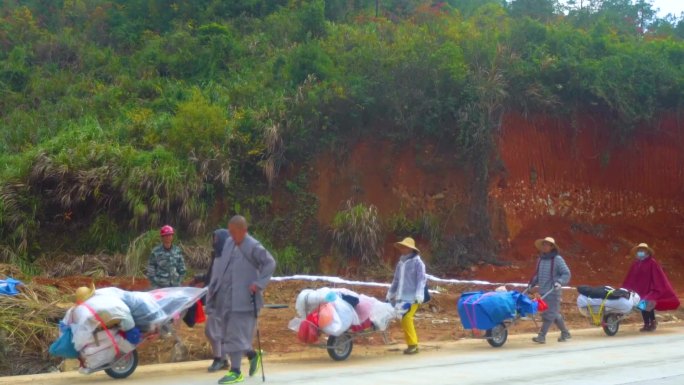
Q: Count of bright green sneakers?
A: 2